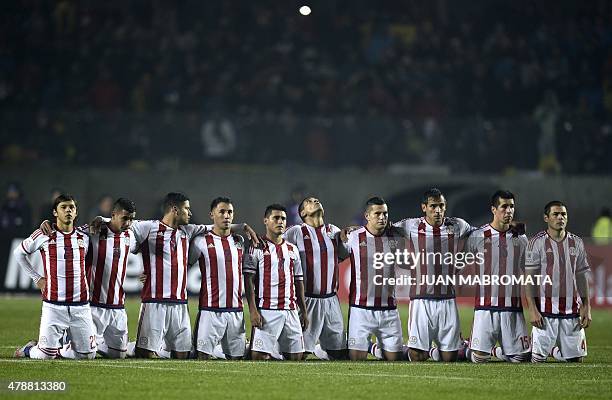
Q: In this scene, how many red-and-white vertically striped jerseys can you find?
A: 10